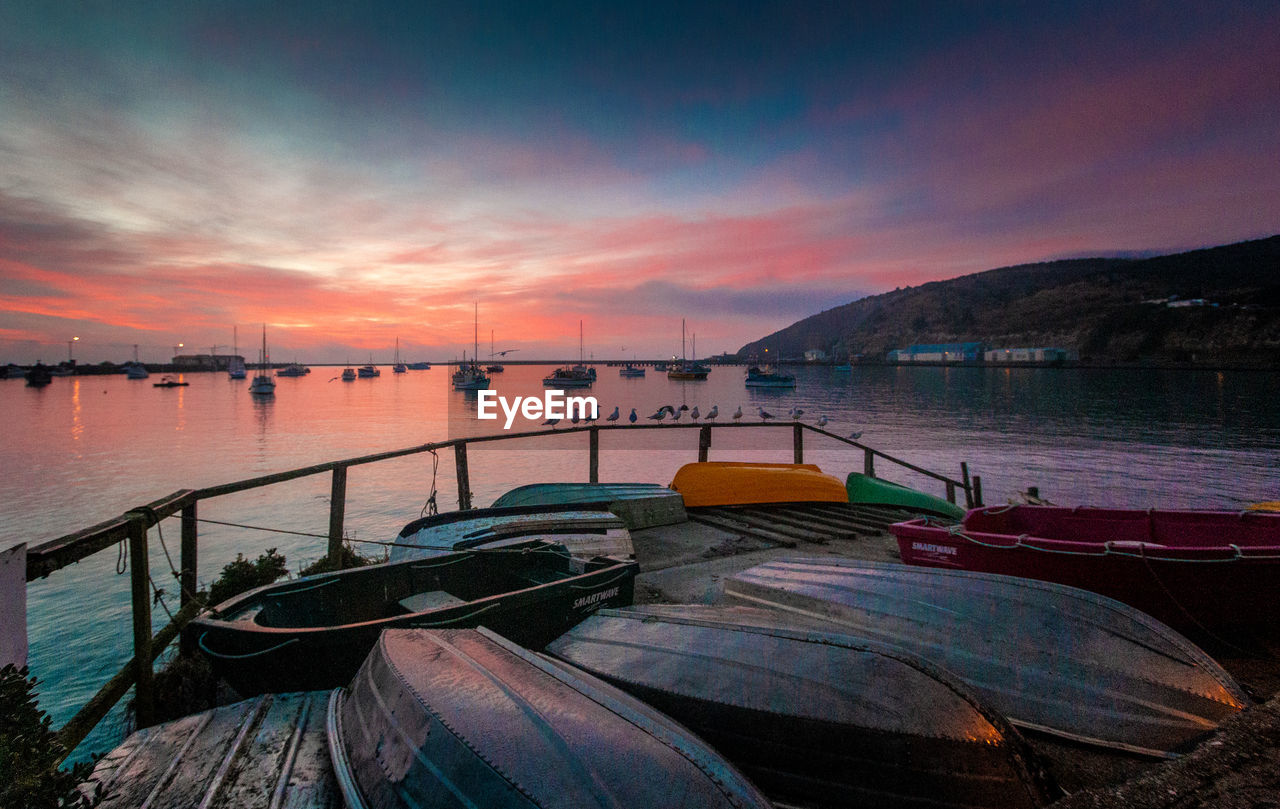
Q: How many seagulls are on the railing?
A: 14